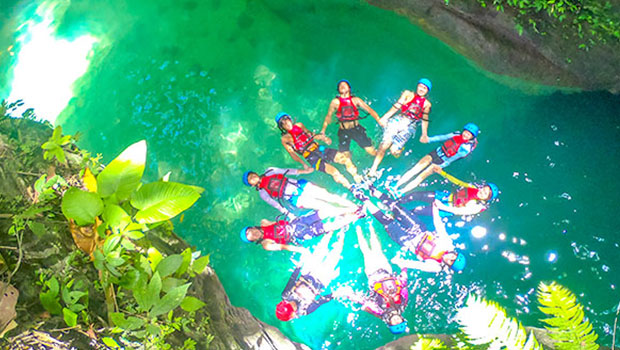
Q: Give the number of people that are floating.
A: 10